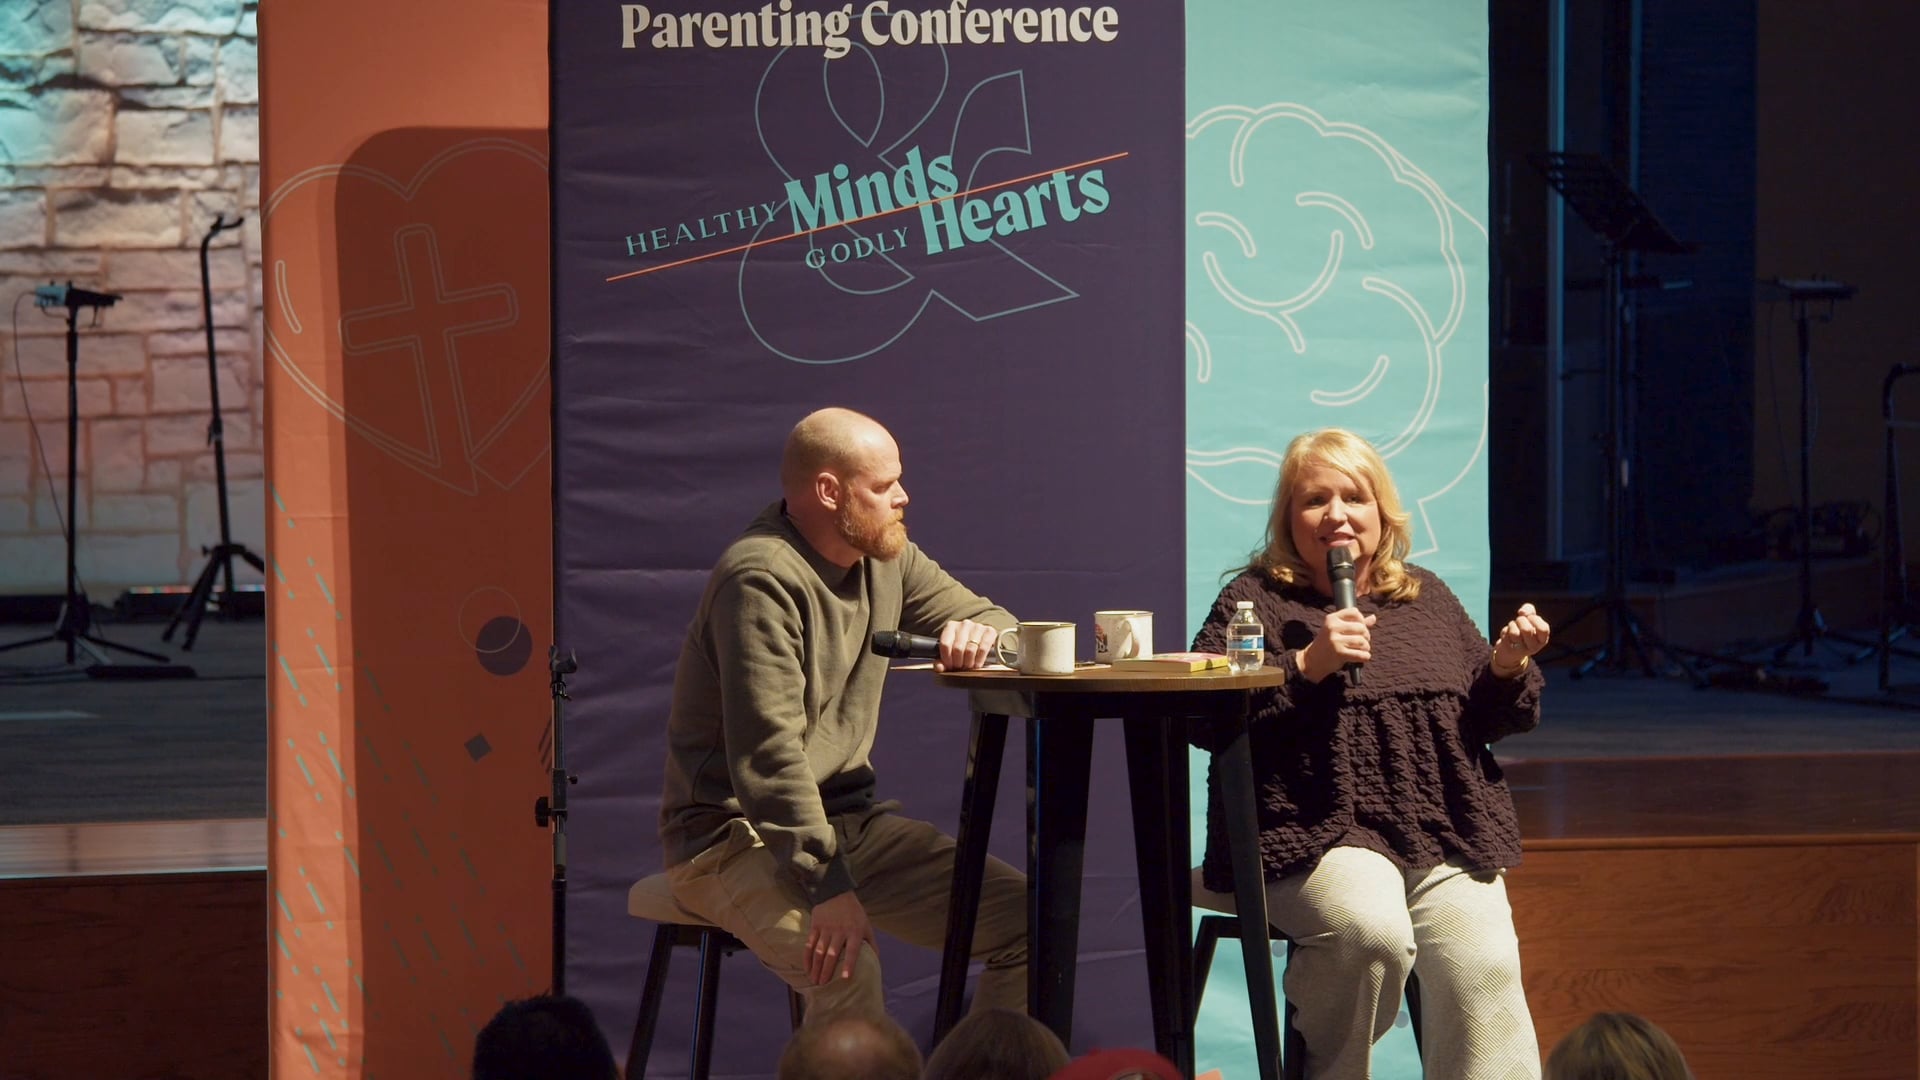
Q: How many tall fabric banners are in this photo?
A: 3